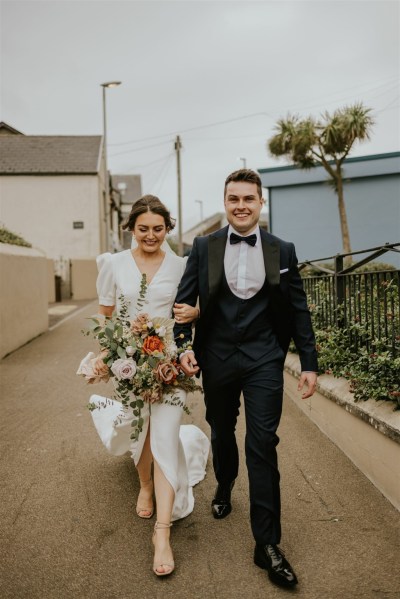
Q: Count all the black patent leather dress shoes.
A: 2